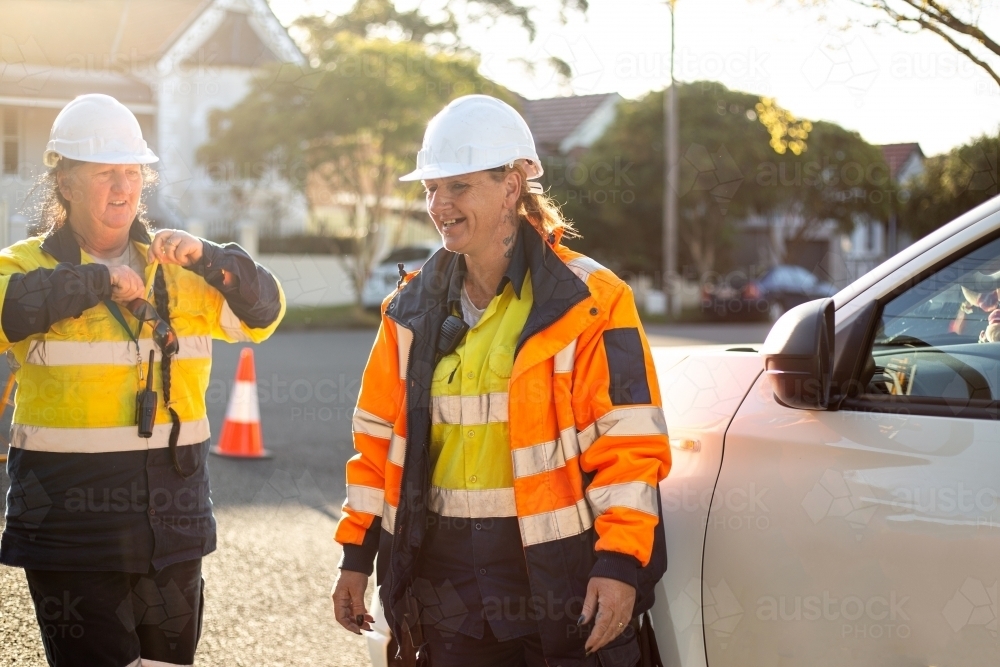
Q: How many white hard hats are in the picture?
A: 2